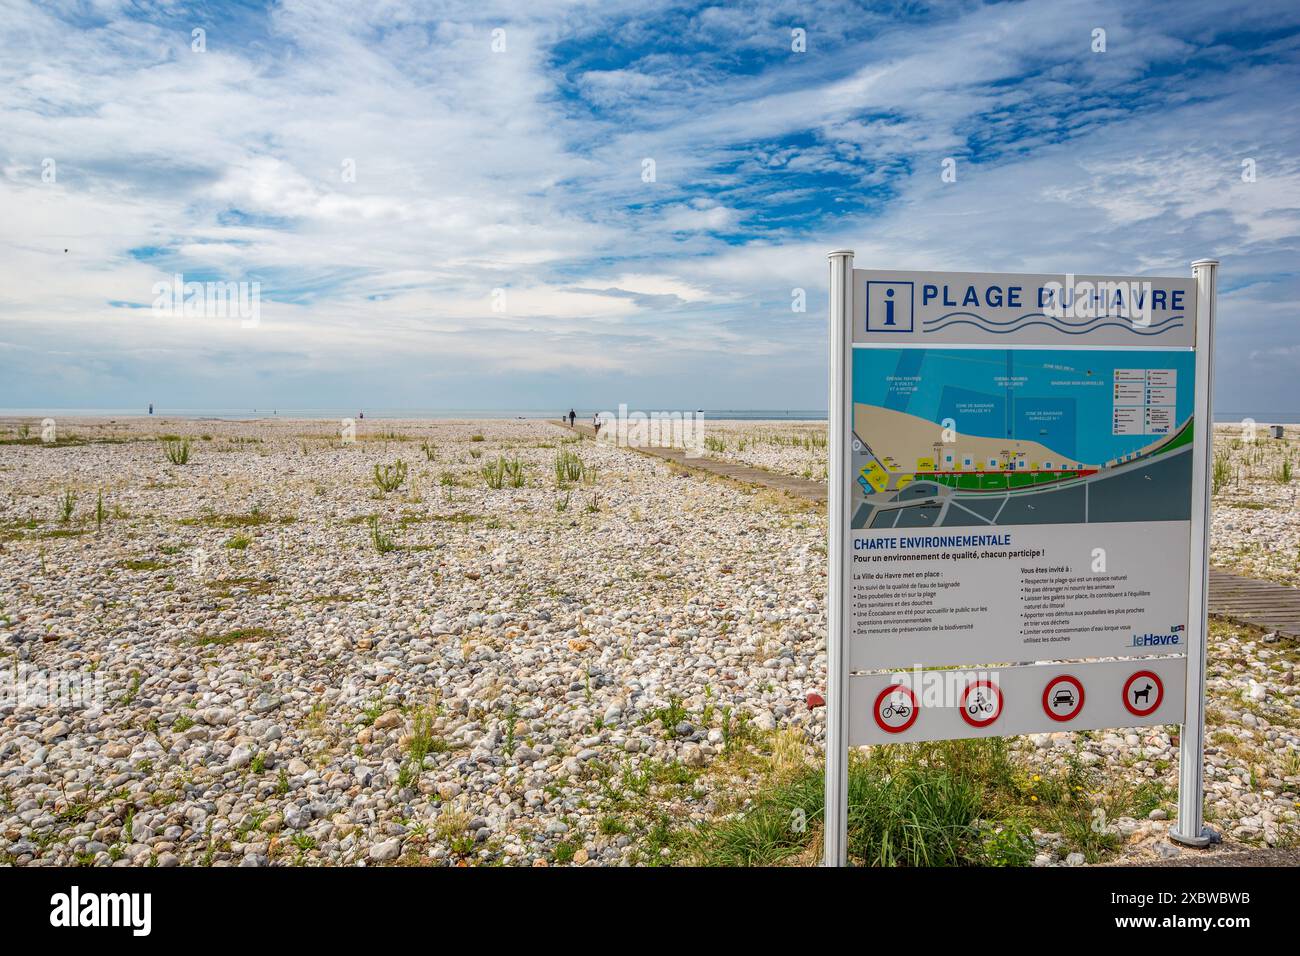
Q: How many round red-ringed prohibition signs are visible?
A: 4